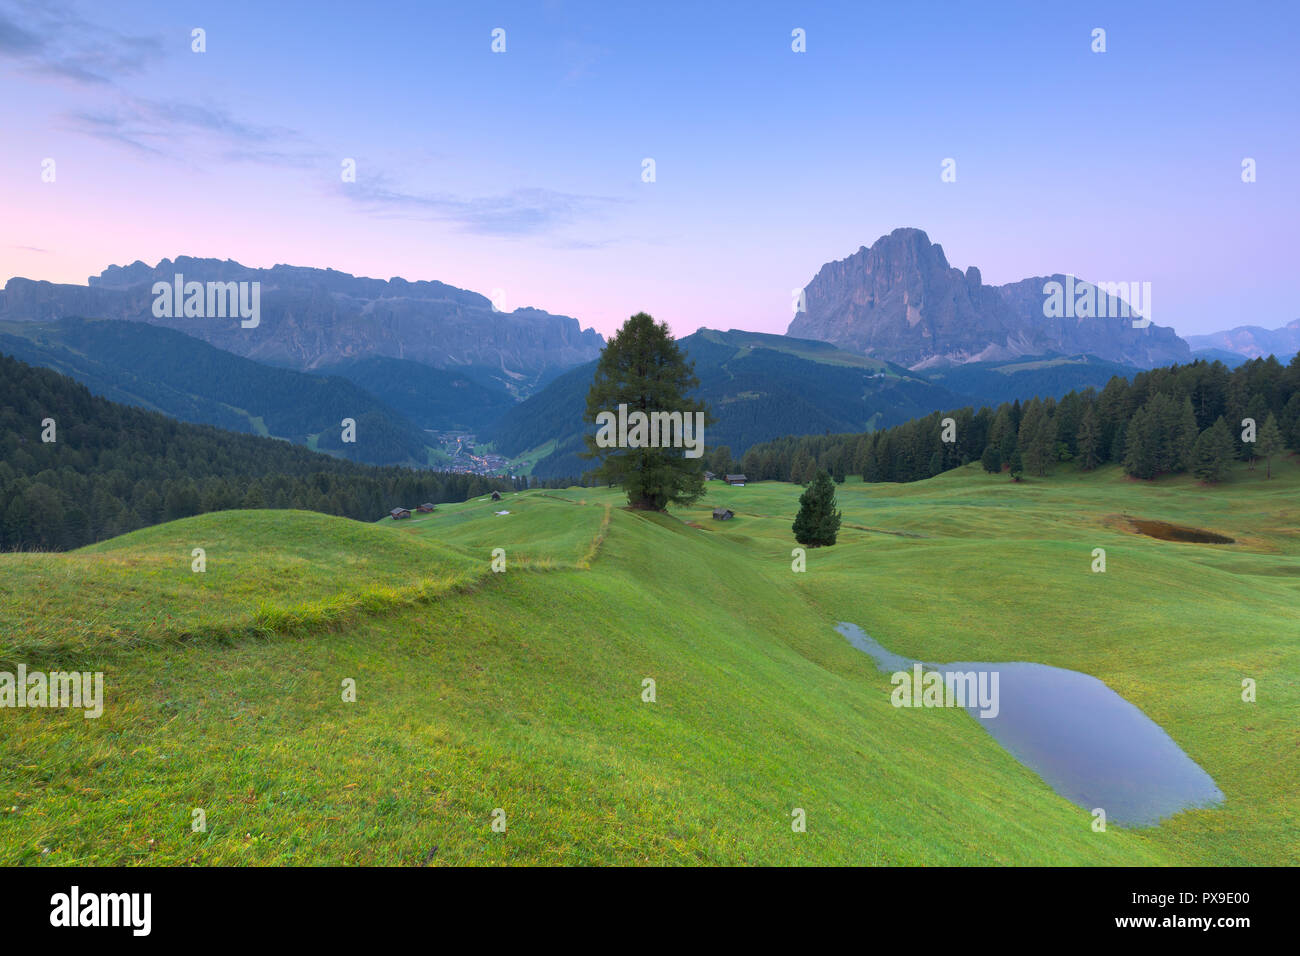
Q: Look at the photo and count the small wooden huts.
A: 6